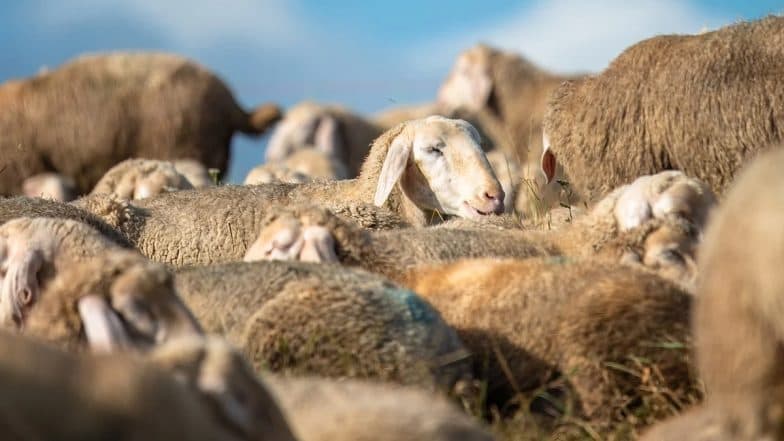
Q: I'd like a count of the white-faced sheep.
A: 1